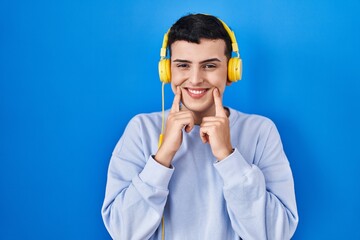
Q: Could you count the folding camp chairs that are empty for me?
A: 0